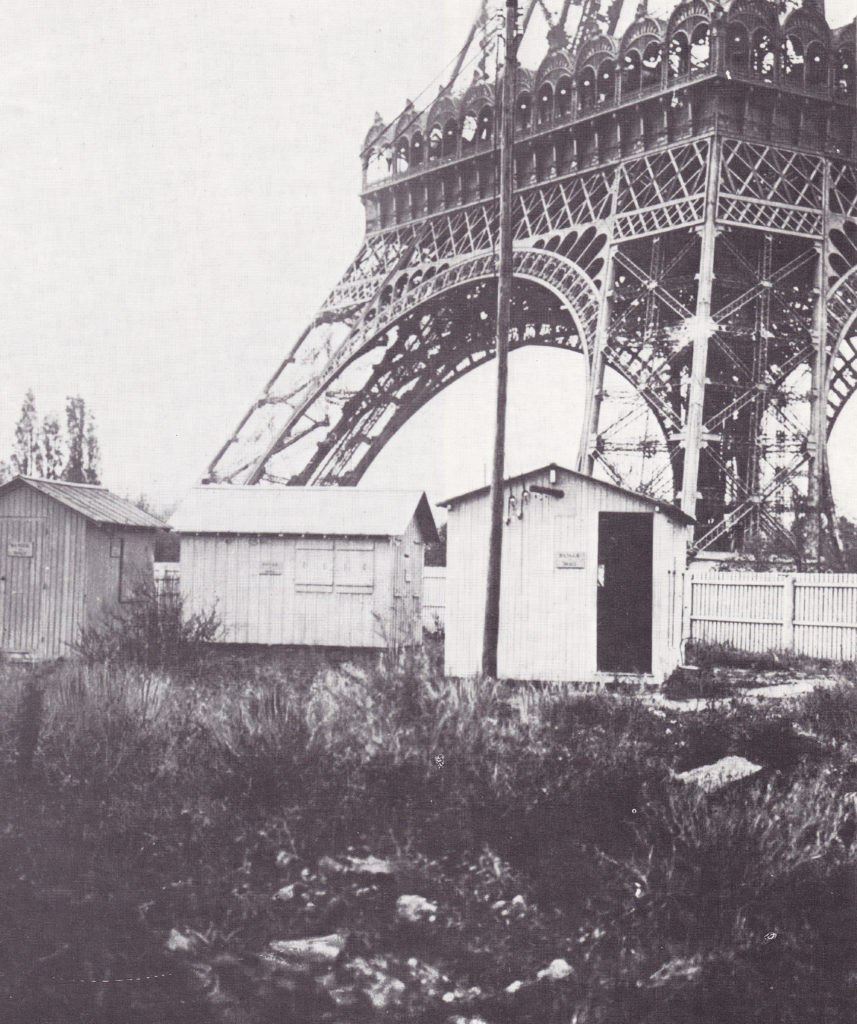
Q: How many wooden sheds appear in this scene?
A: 3